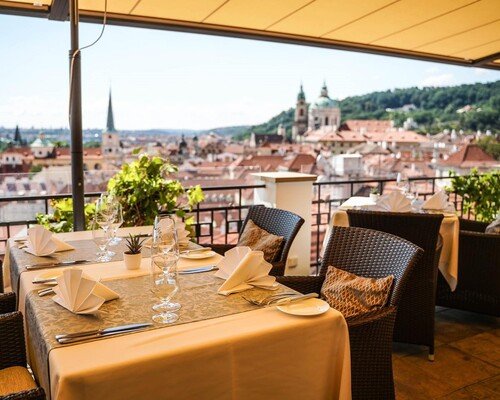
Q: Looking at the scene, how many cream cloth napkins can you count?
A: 6